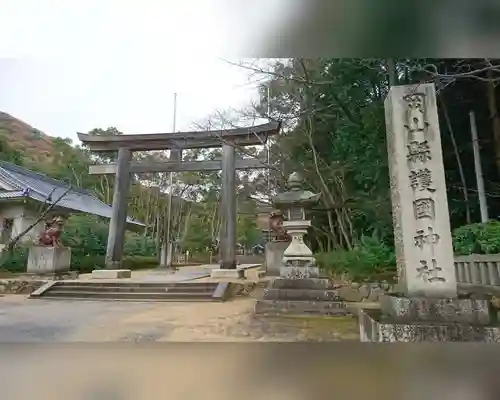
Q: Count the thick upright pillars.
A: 3